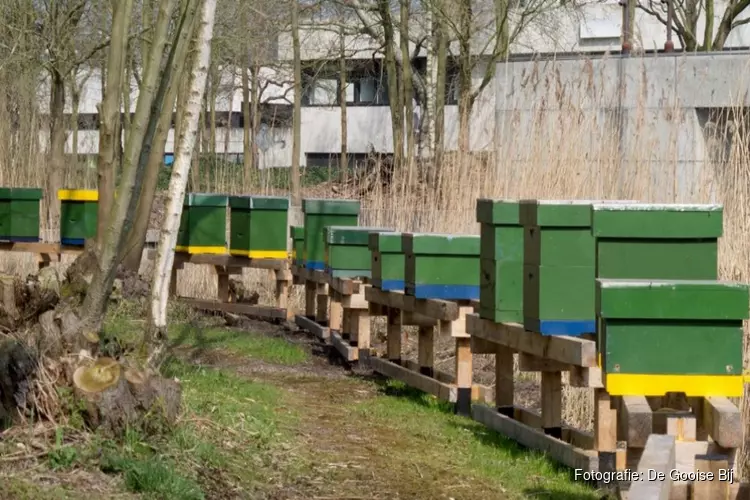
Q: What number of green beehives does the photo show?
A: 13